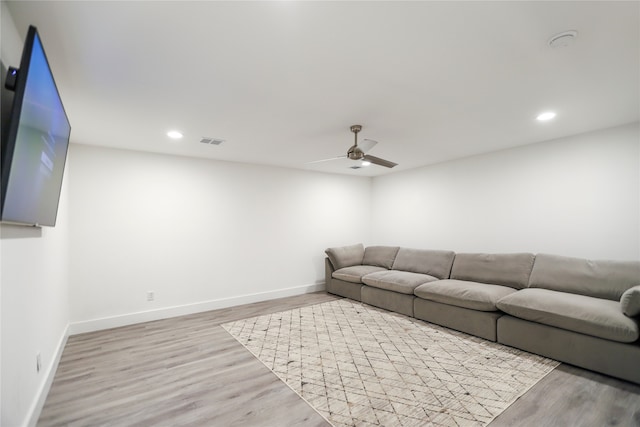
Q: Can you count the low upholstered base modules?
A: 4